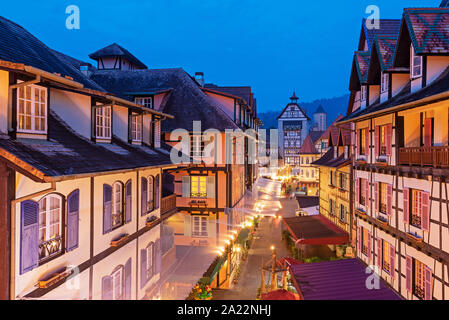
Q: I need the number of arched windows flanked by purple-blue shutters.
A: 5